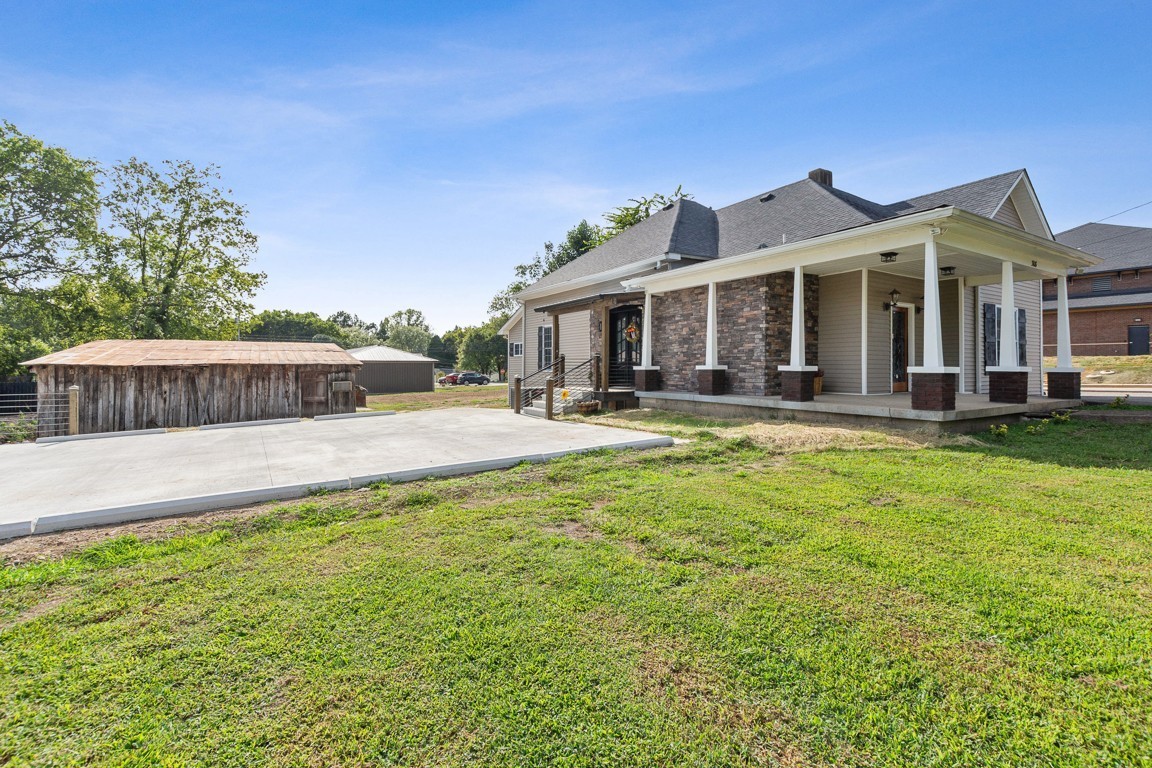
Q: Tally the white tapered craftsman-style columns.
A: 6